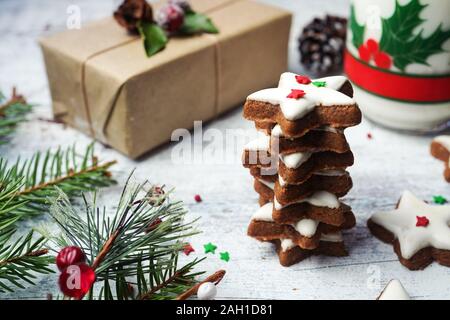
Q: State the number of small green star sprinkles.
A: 4